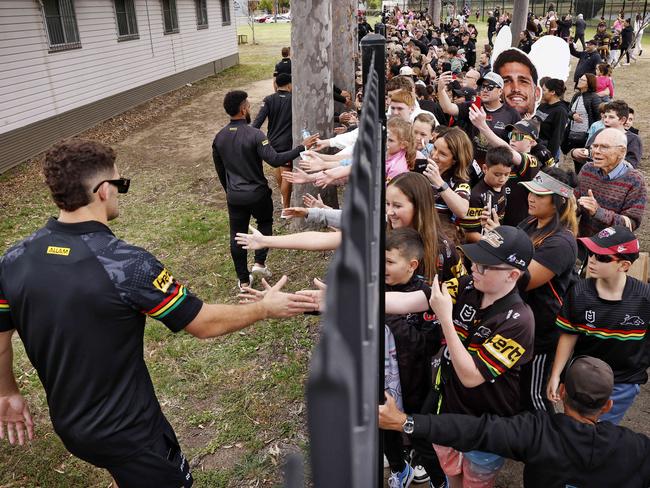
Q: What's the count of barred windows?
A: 5